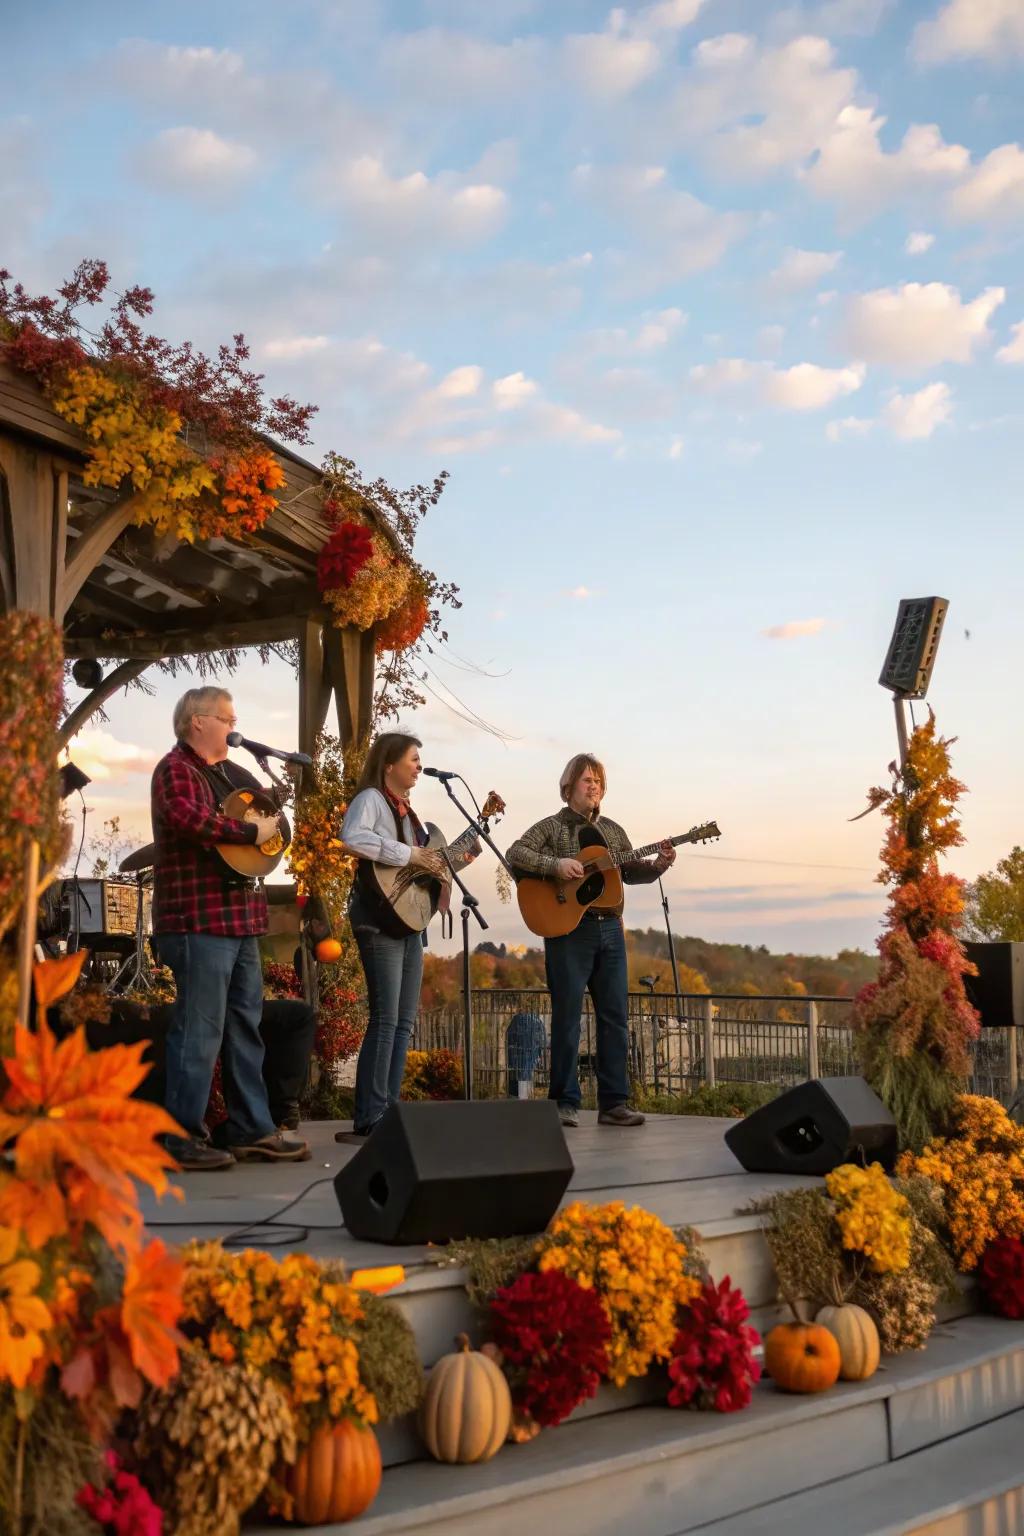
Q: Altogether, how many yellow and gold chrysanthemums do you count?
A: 4